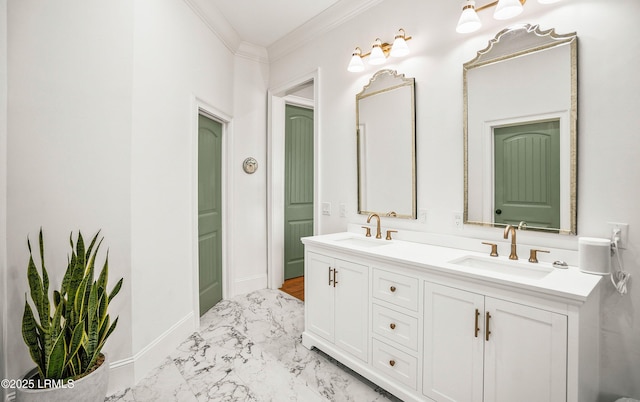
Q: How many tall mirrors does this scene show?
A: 2